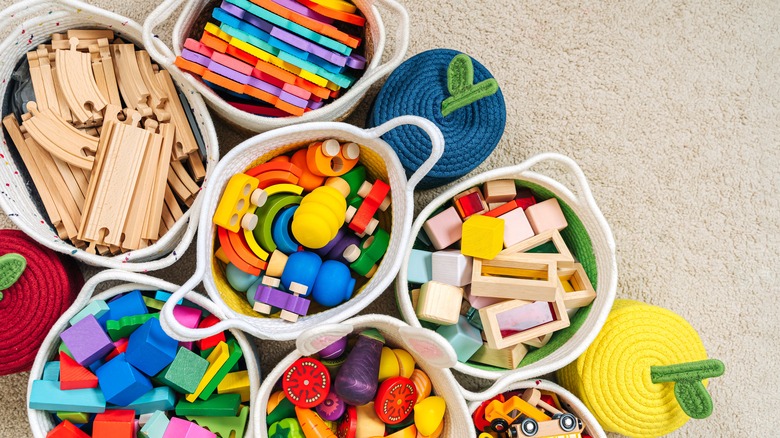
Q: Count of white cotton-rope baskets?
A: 7